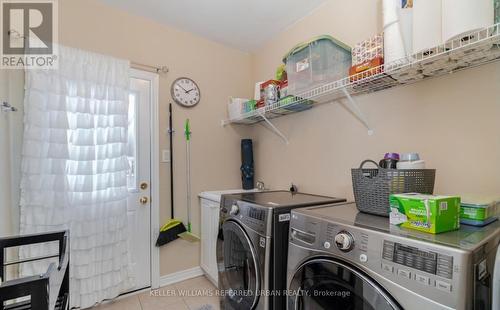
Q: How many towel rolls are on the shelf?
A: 3